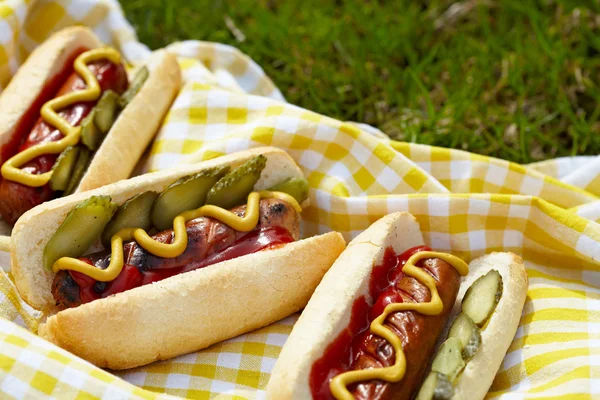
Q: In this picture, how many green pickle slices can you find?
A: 14